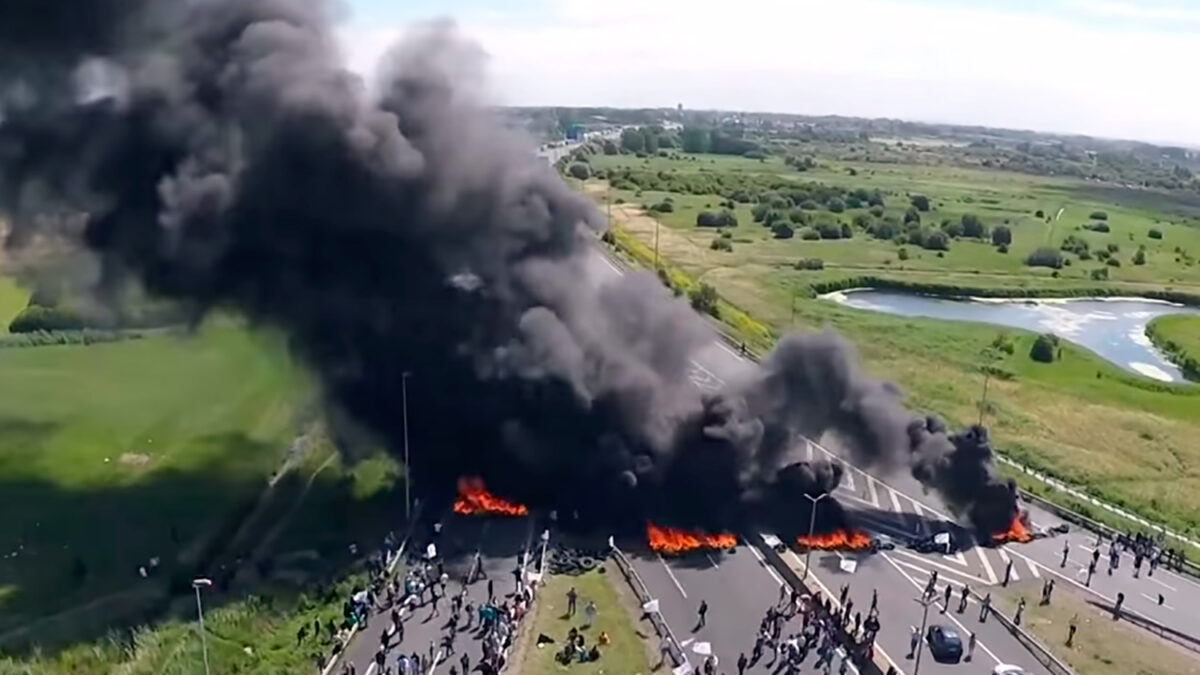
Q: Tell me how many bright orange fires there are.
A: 4